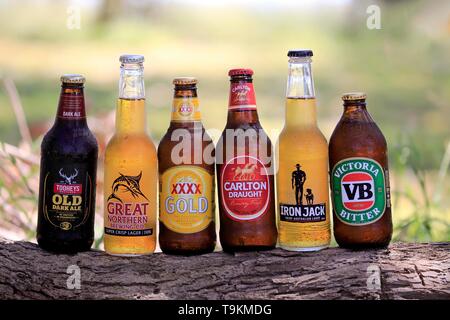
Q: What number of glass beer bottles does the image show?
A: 6